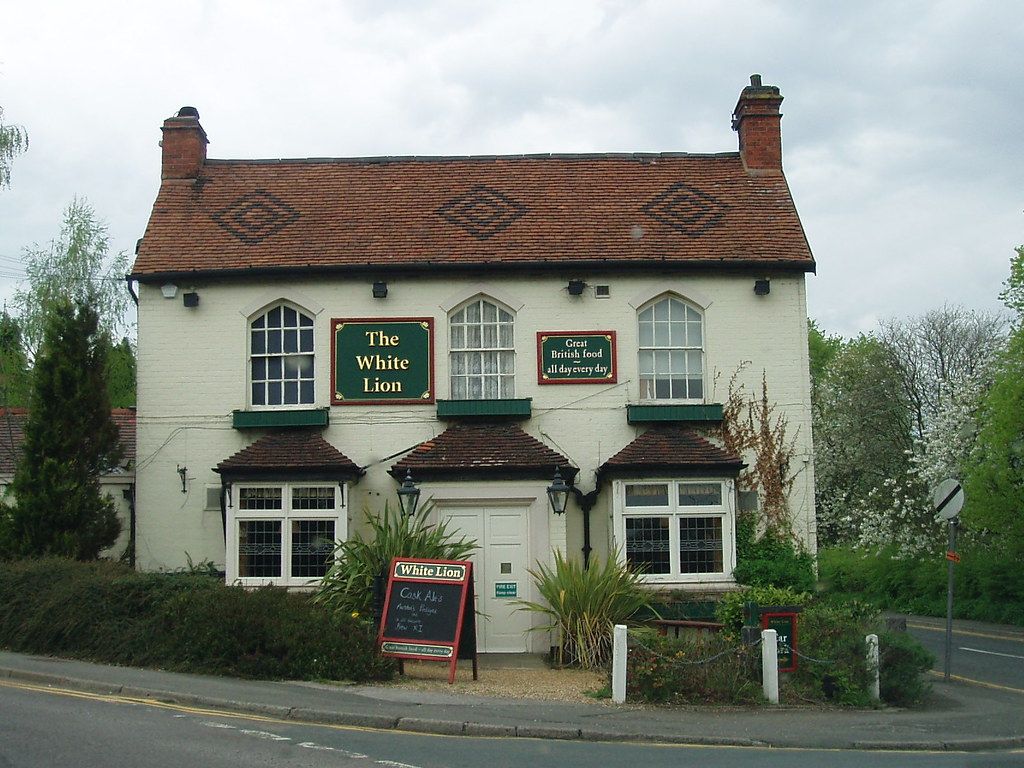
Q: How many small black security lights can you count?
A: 4